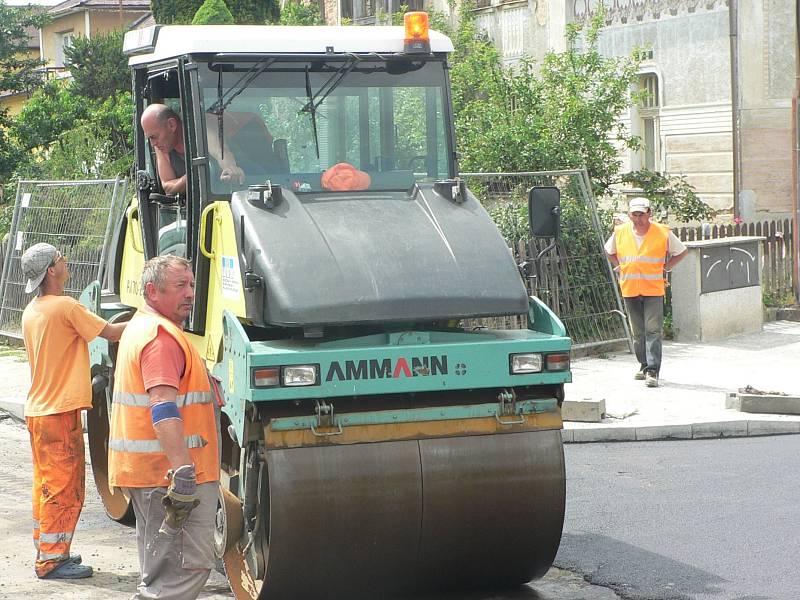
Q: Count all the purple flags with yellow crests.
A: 0